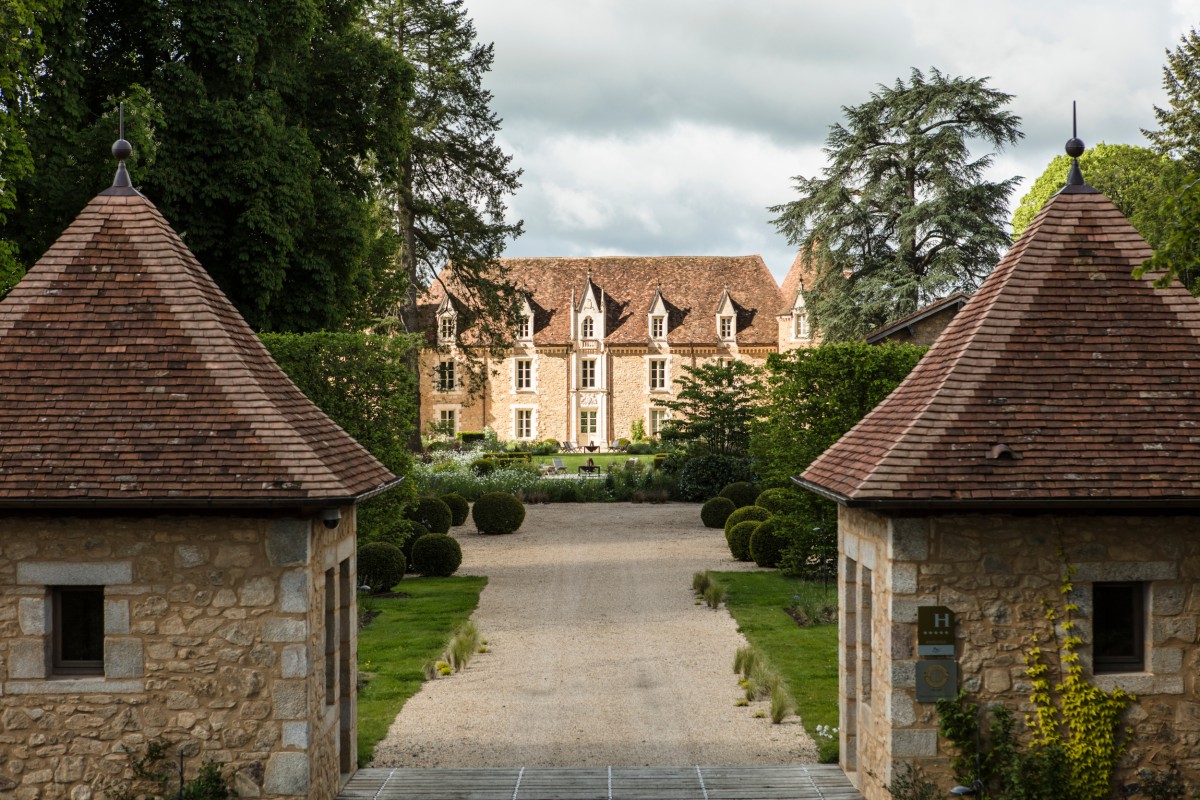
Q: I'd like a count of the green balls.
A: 12